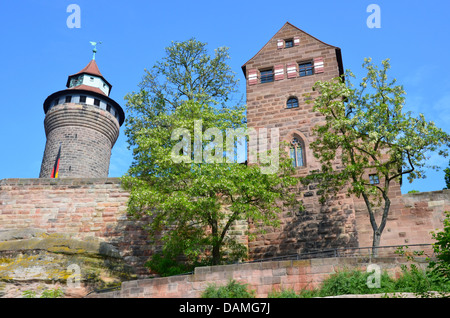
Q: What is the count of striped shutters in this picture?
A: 6